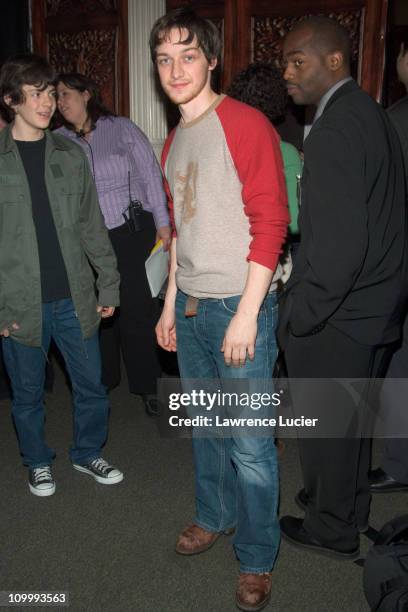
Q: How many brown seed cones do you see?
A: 0